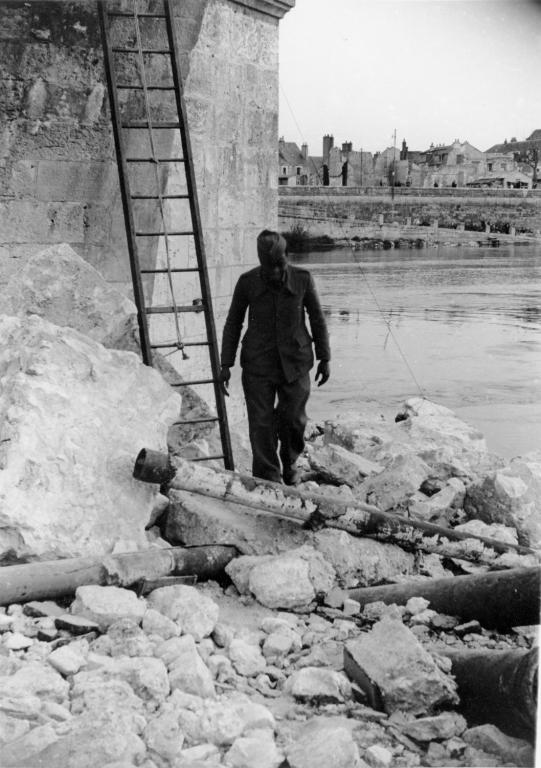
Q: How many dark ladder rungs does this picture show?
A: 13